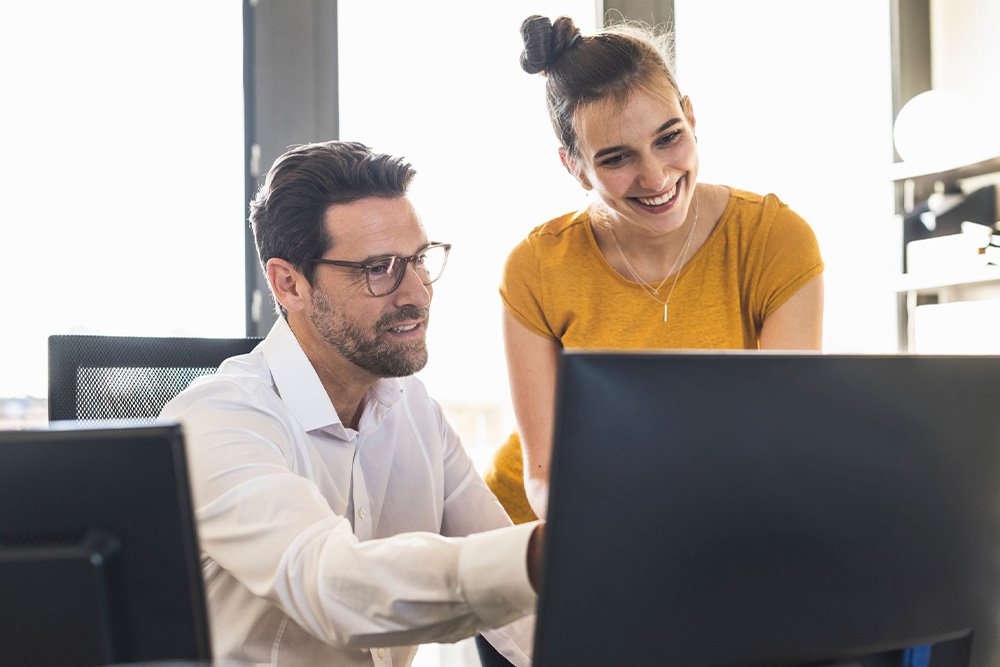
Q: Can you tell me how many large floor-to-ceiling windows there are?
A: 3